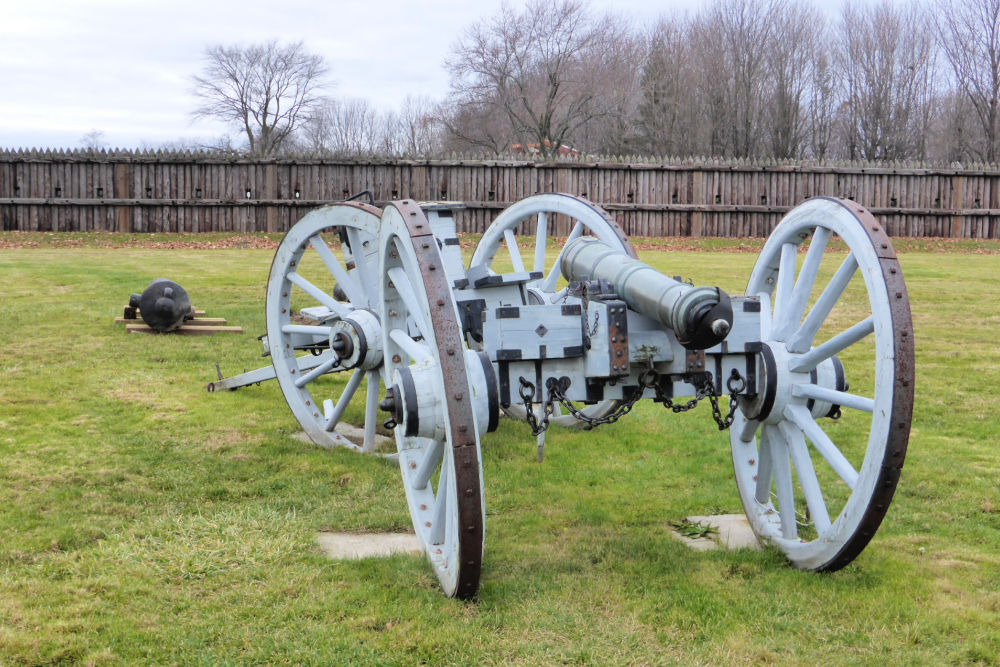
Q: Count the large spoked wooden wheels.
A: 4